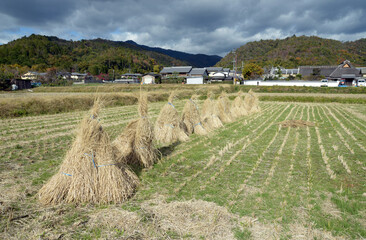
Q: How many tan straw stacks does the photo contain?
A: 8